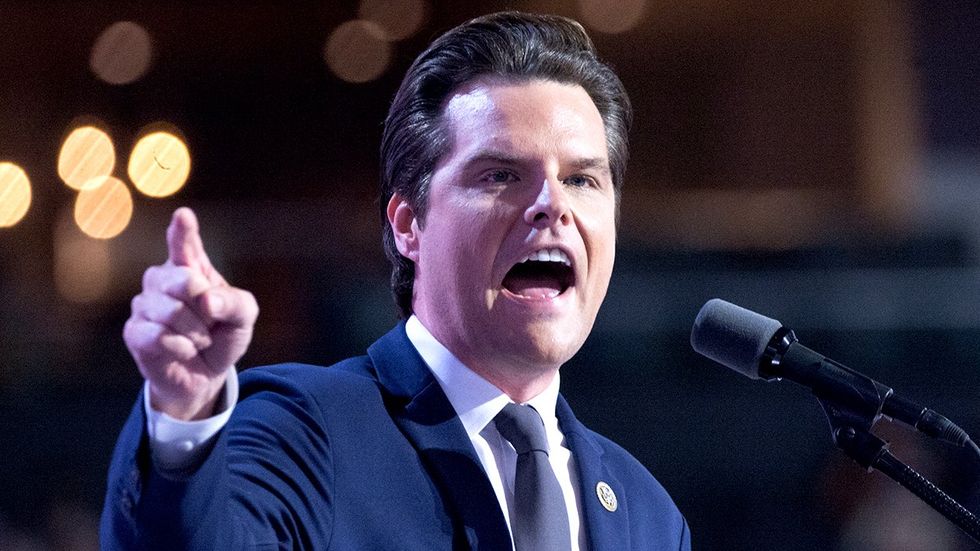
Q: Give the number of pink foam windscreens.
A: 0